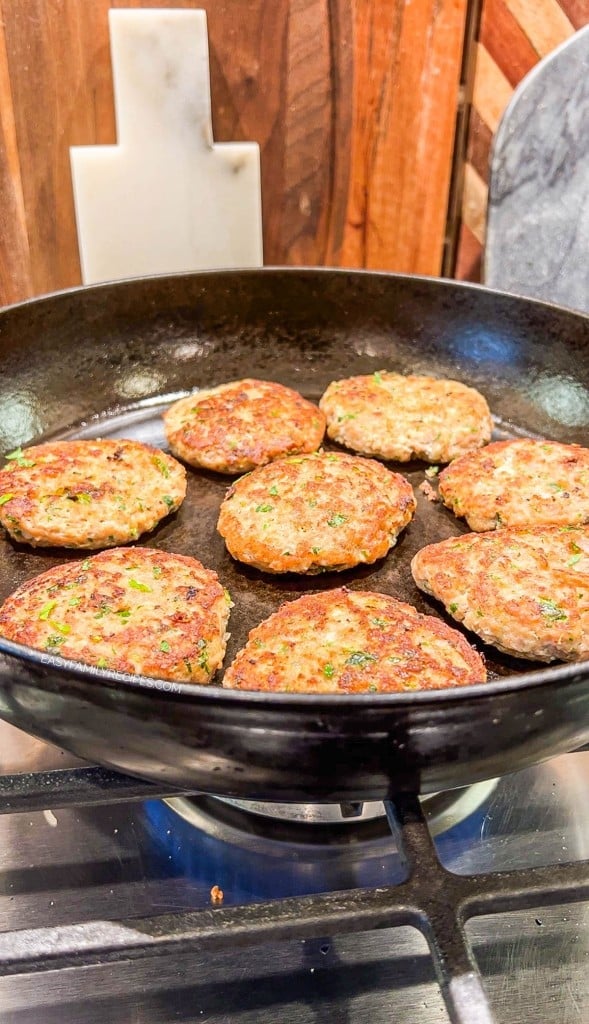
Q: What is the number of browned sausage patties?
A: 8